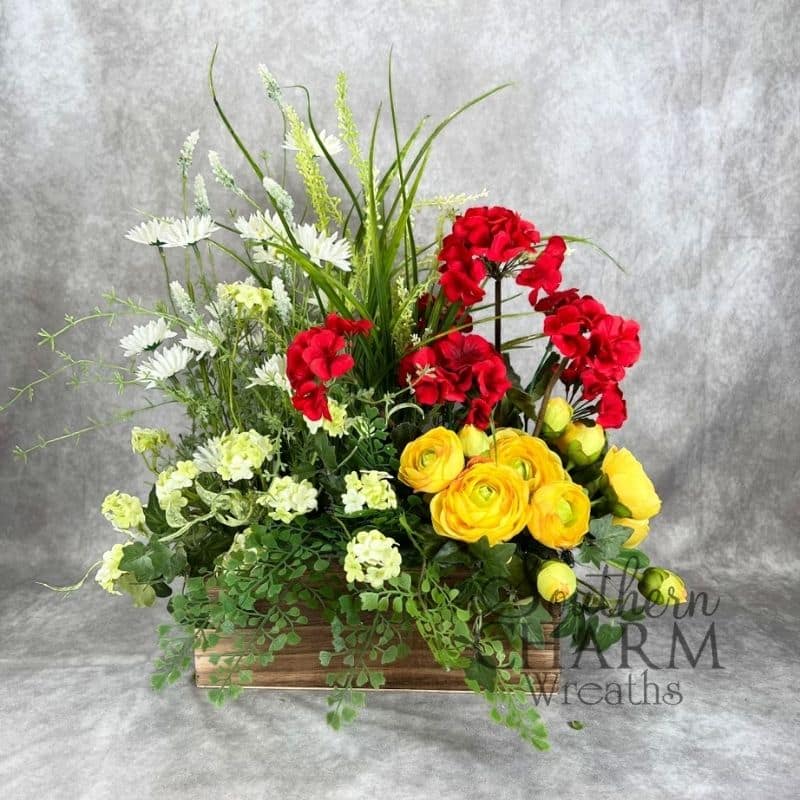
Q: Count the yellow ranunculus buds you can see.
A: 5